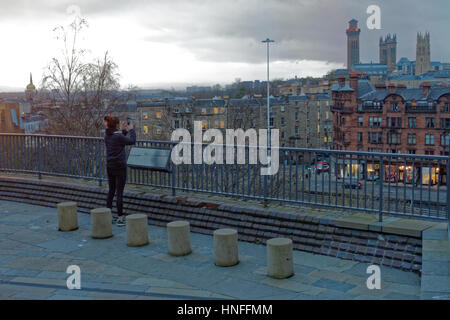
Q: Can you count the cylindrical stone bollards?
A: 6